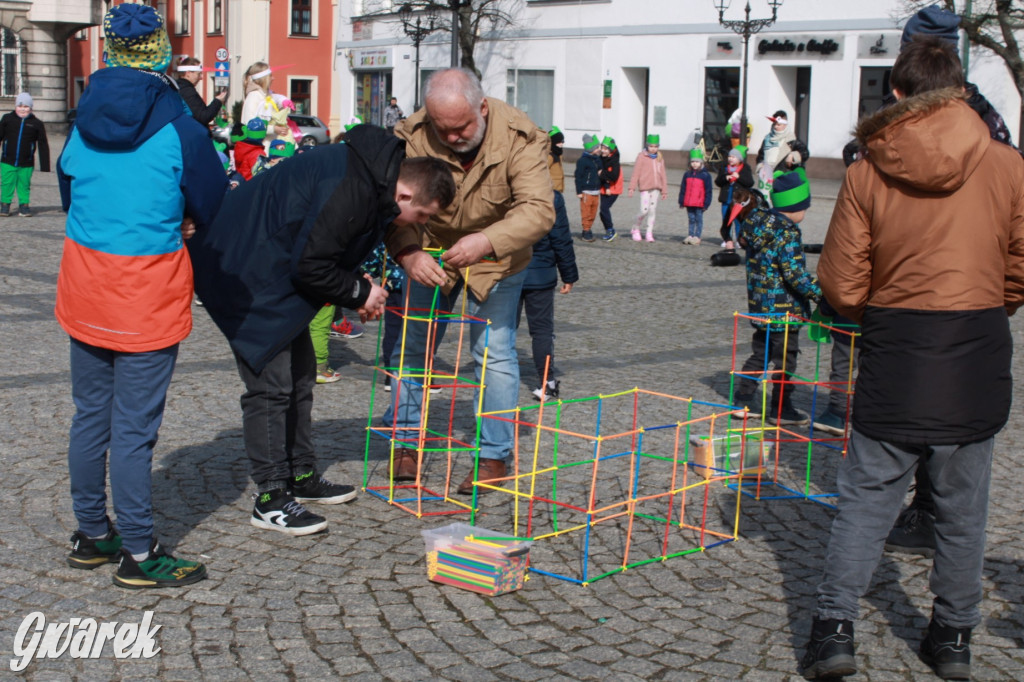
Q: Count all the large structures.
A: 3